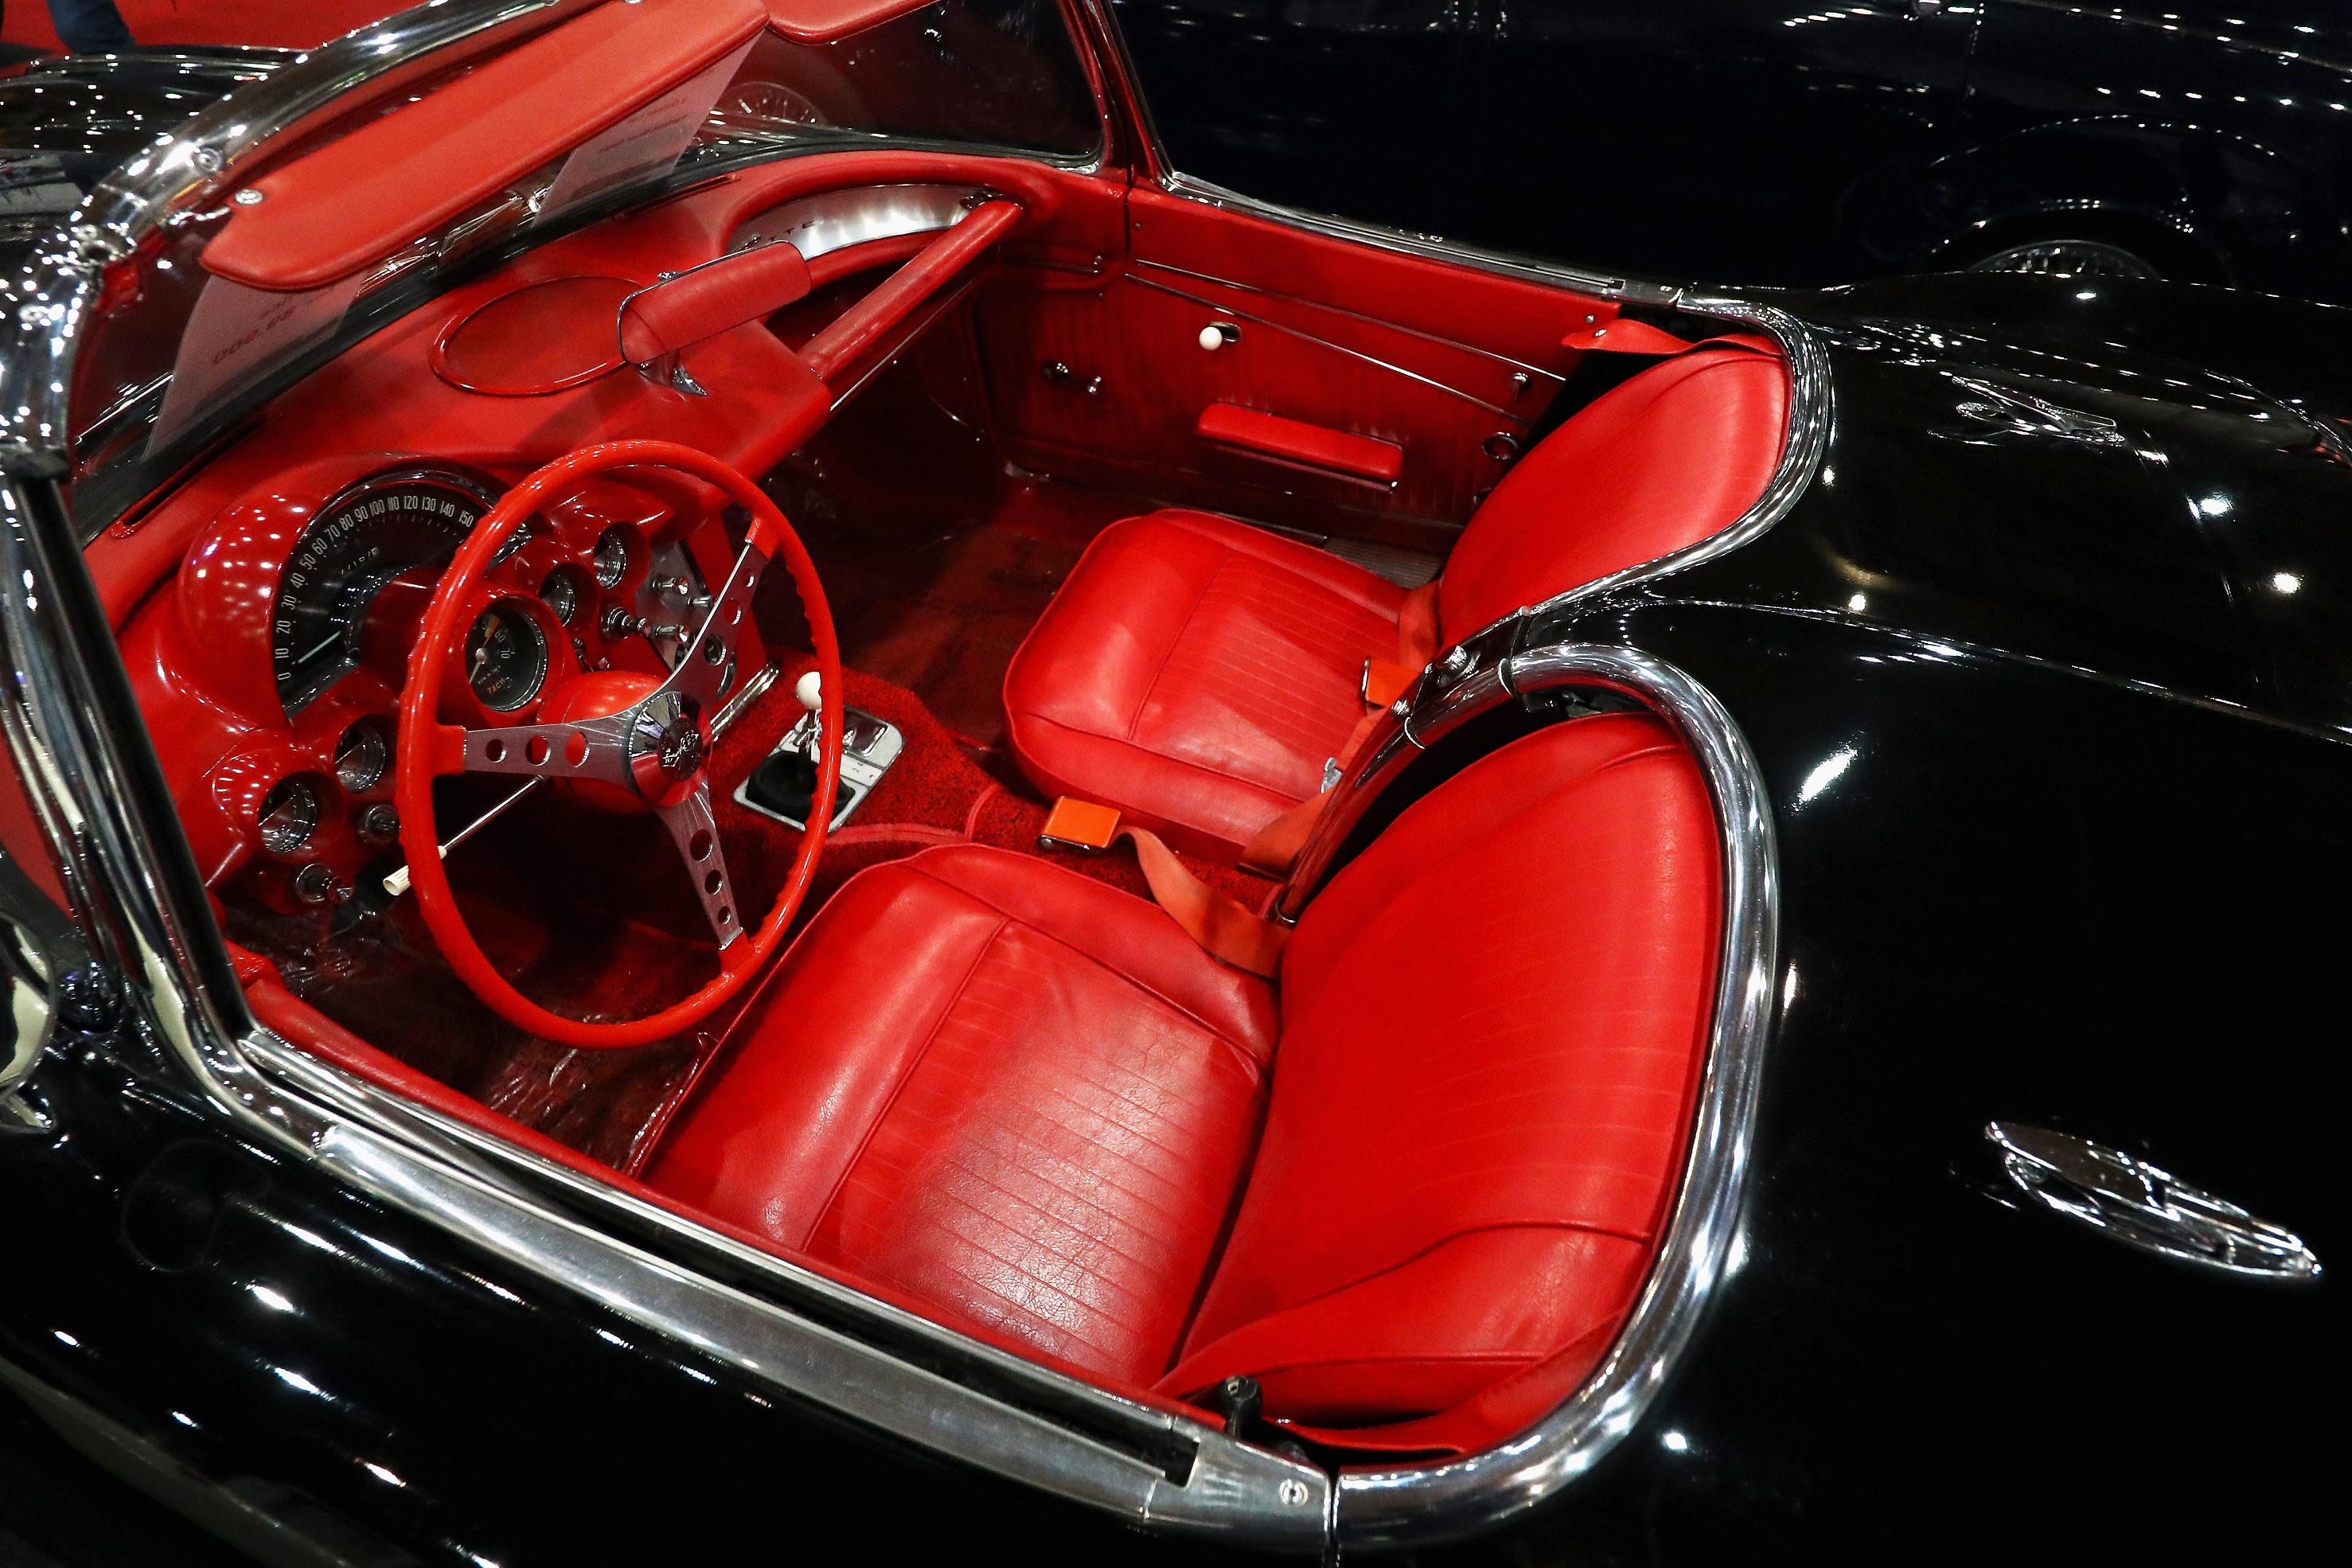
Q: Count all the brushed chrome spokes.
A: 3